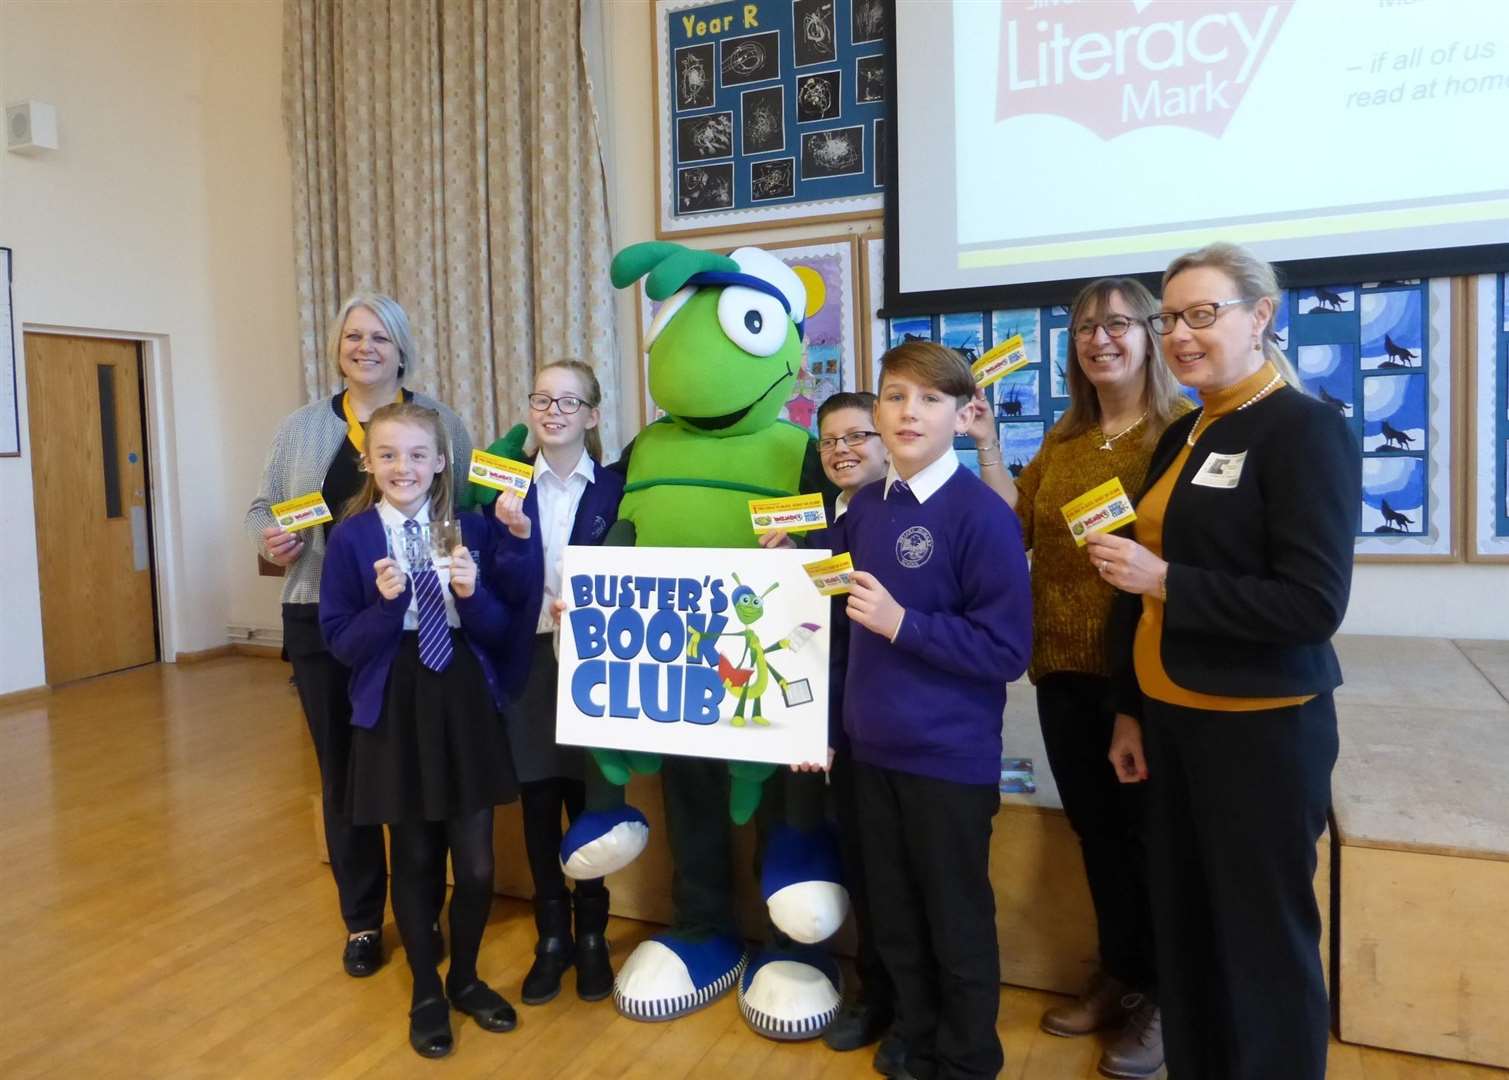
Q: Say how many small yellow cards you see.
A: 6